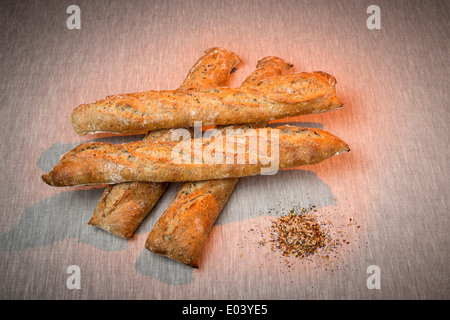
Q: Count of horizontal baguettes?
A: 2